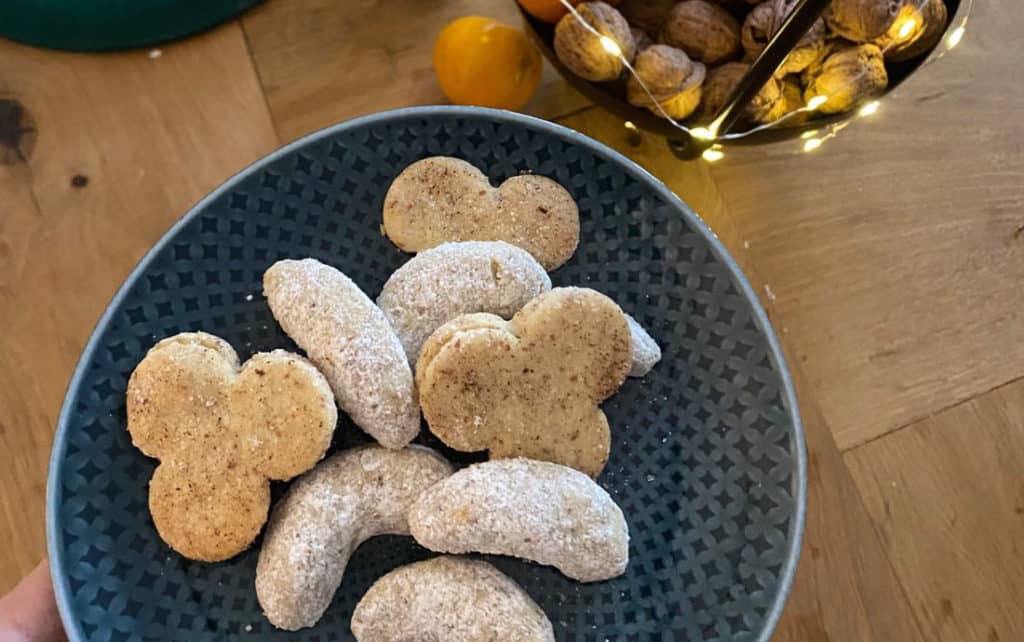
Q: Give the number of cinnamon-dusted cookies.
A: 3